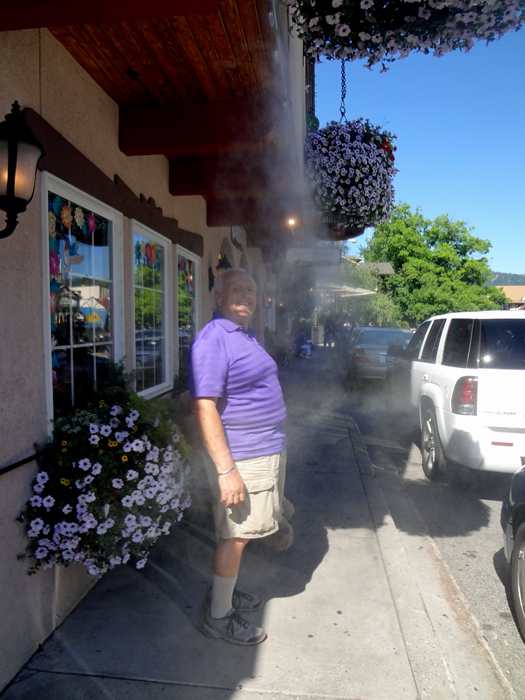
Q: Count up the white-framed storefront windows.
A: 3